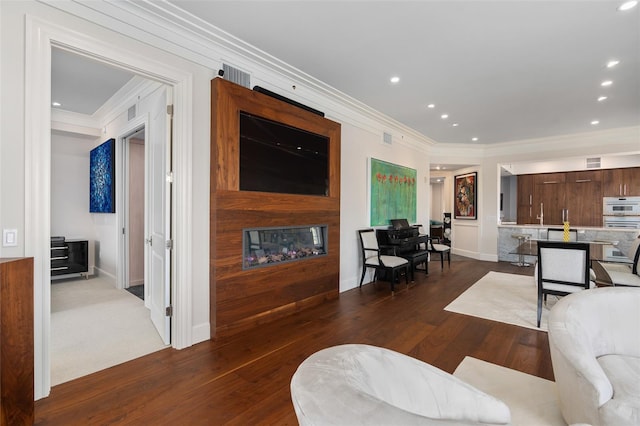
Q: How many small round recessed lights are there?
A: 11